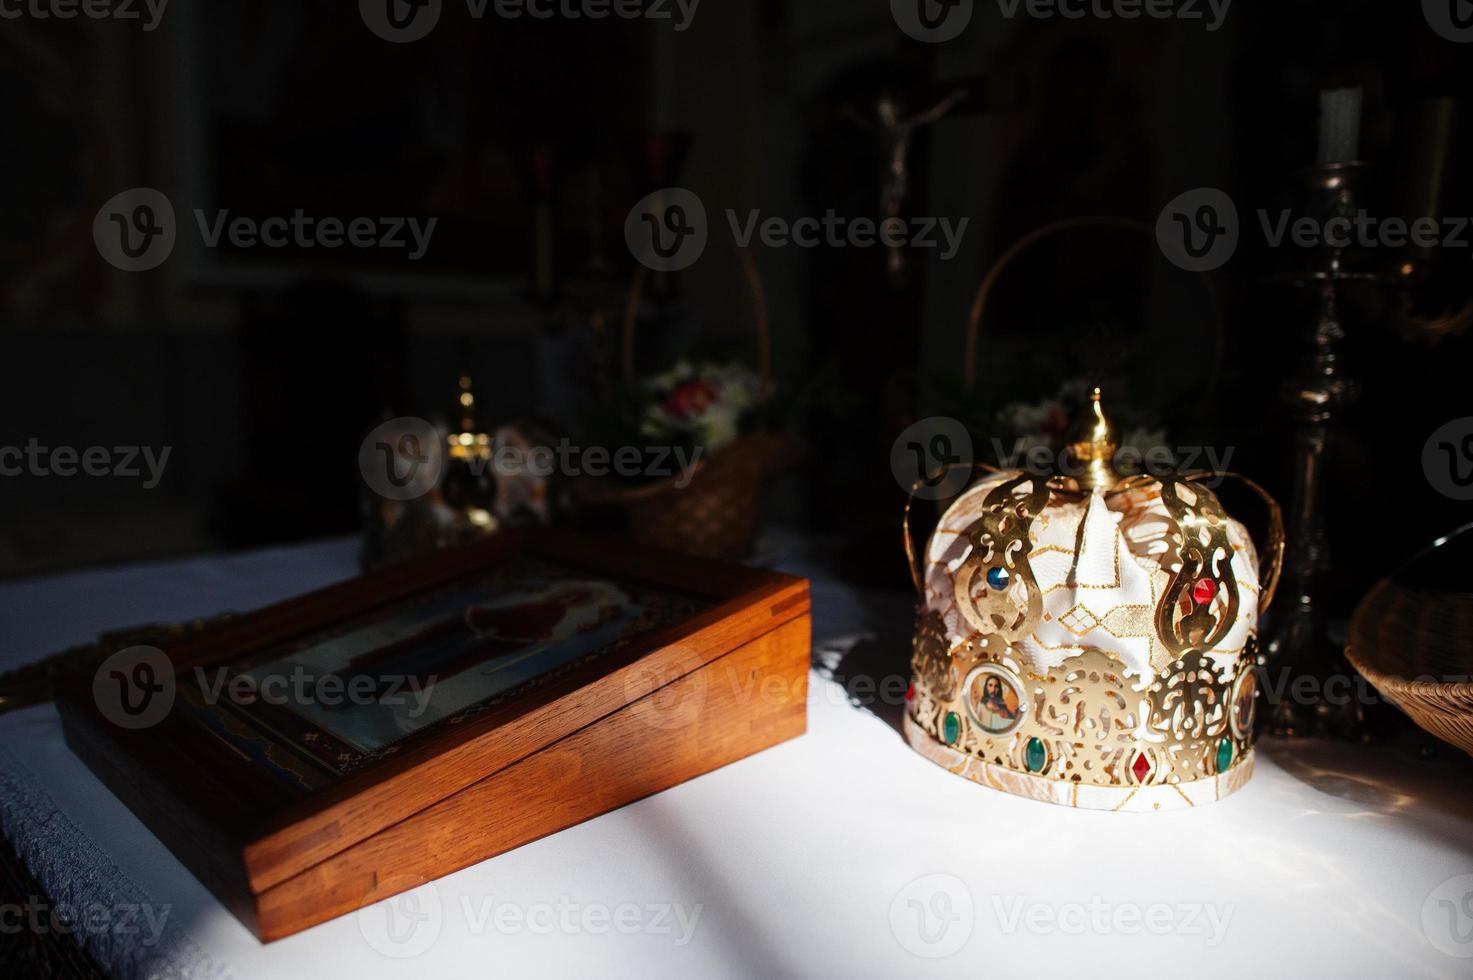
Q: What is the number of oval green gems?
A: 3